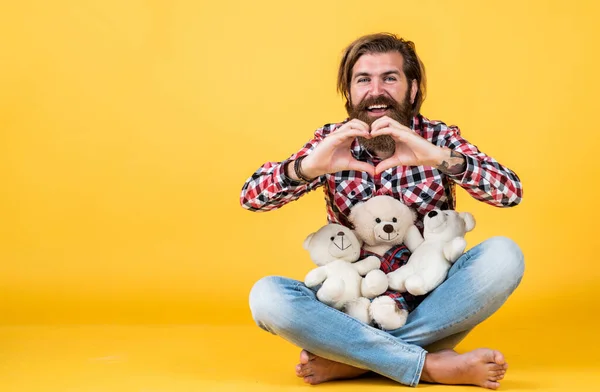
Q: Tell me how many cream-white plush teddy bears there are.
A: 3